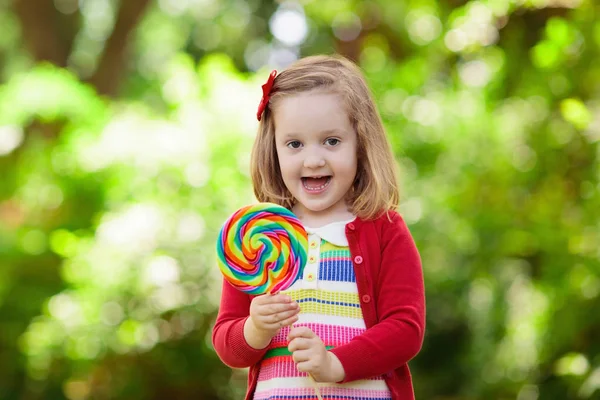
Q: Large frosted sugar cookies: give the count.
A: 0